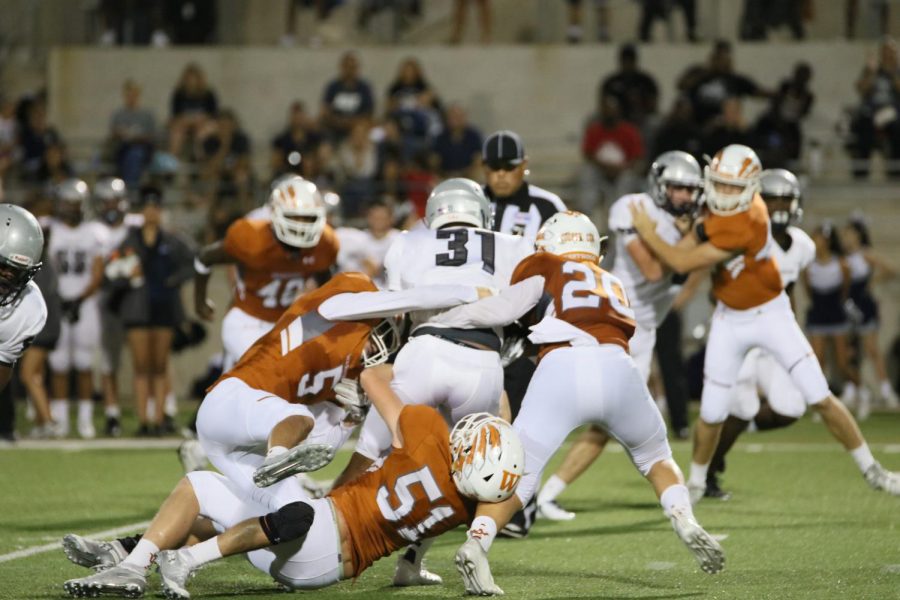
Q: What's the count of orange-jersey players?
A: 5